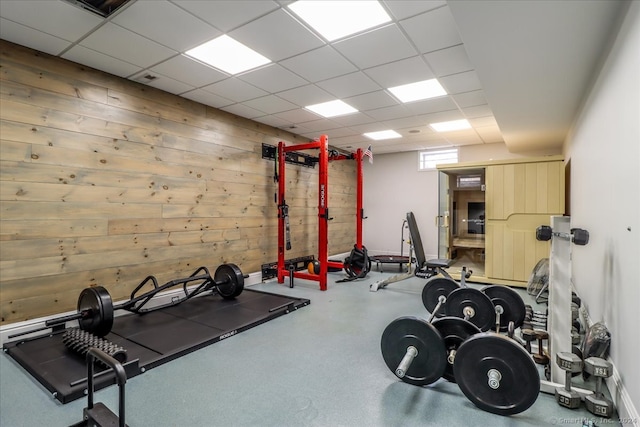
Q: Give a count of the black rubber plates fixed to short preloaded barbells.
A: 6